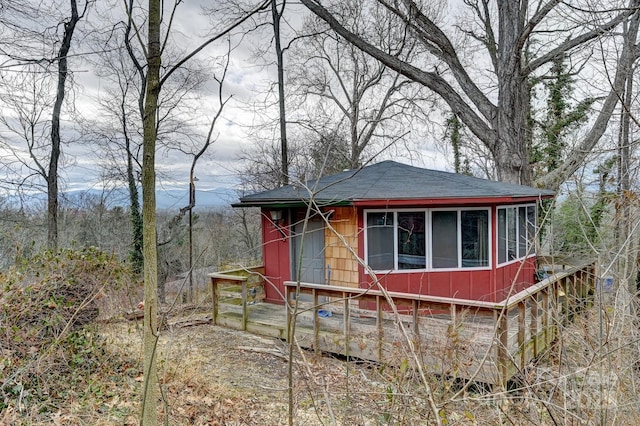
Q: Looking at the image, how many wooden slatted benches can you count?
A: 0